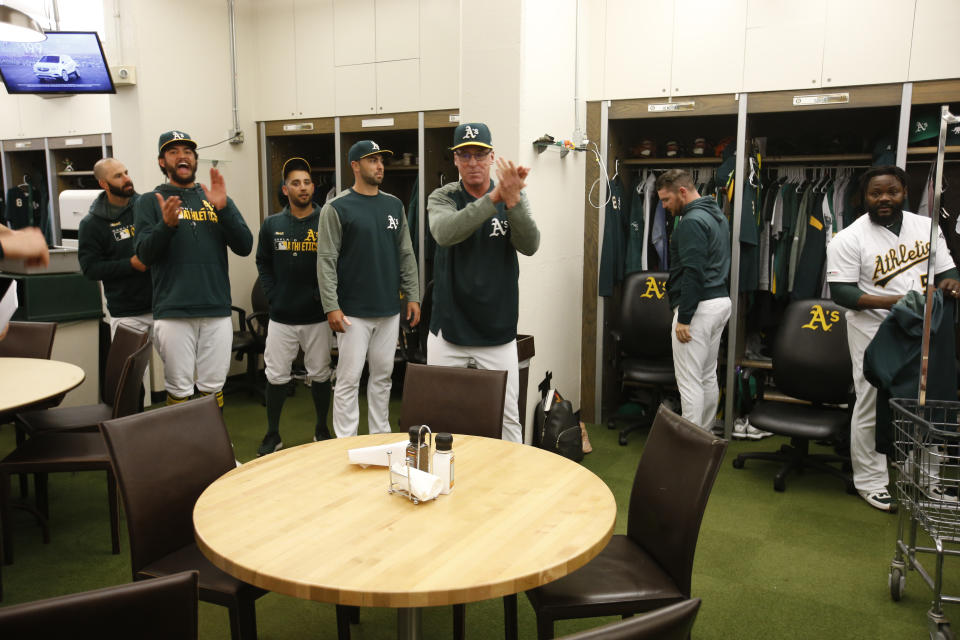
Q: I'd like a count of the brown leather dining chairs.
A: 8